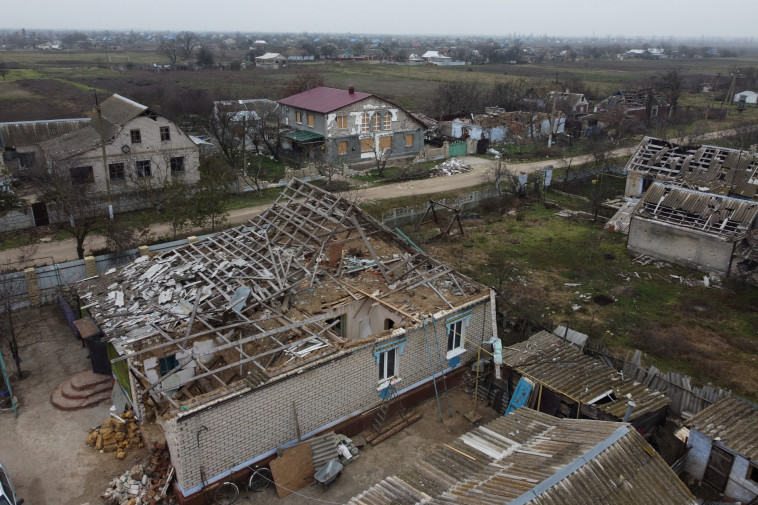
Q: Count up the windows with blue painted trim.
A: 2